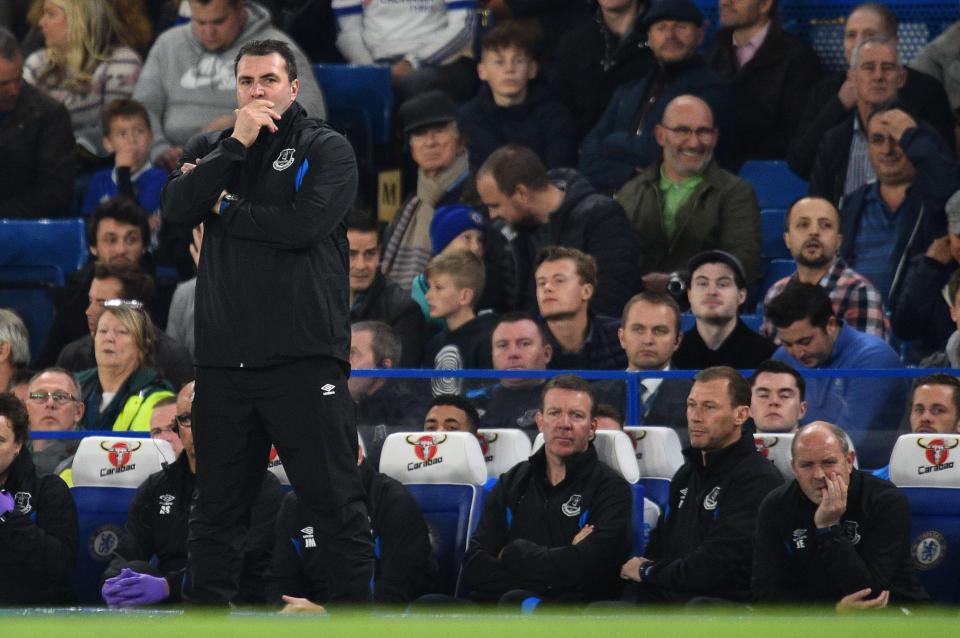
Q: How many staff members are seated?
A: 6